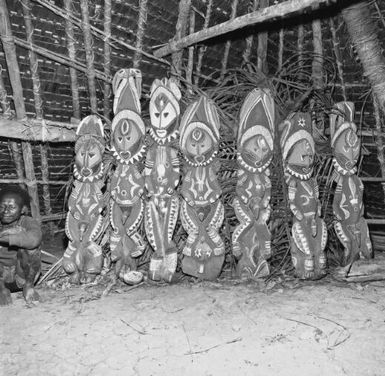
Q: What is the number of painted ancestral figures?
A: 7